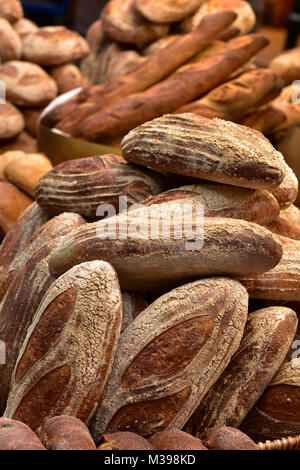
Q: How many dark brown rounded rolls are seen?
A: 5